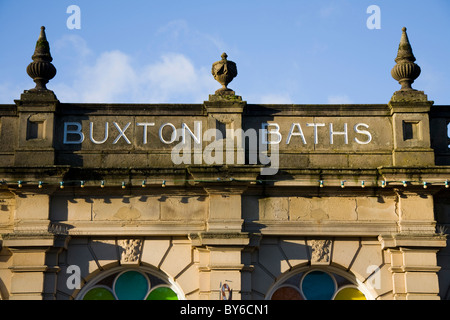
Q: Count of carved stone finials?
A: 3